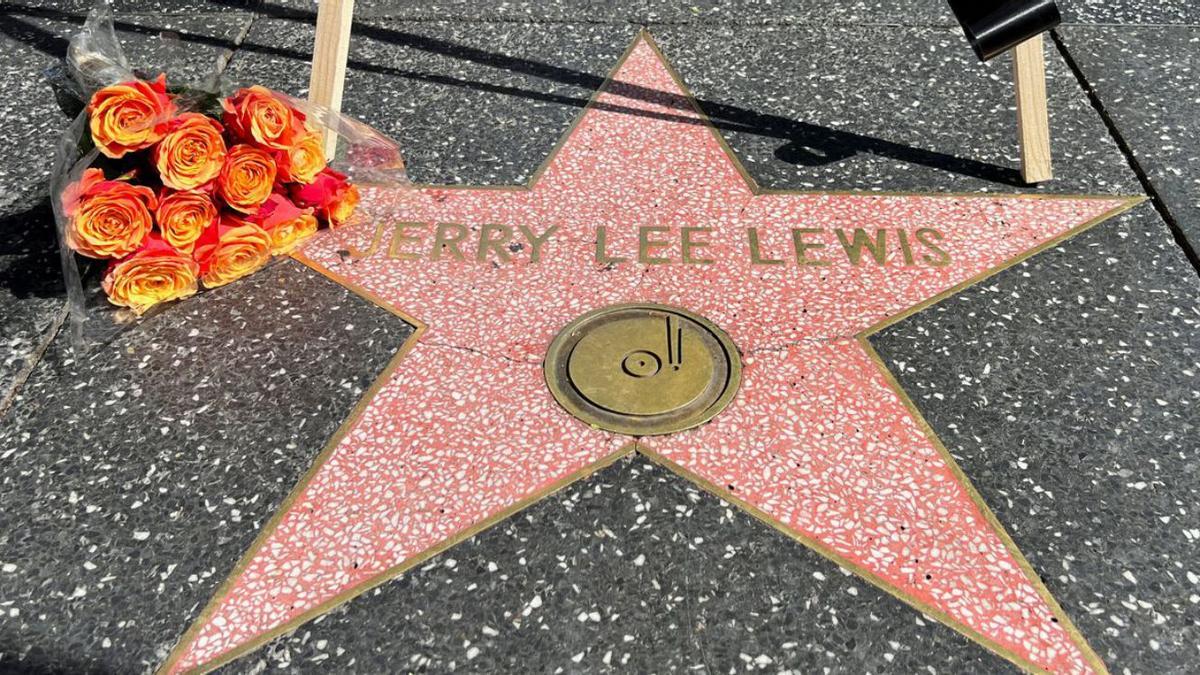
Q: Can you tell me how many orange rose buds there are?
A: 11